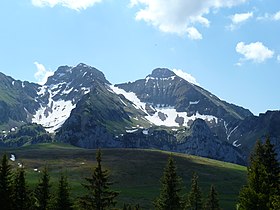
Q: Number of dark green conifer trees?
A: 10